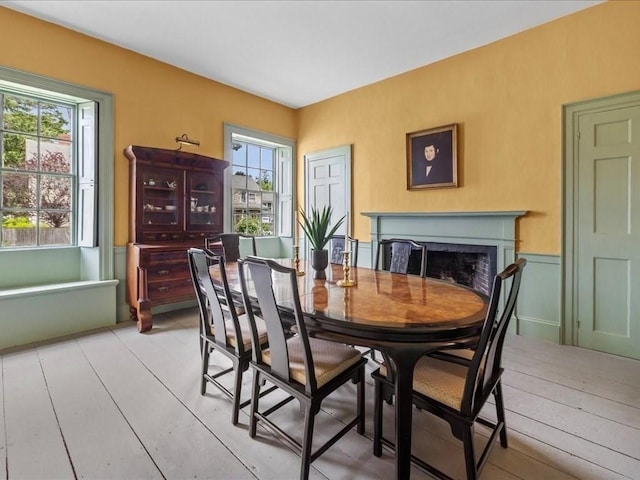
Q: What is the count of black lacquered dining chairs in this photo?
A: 6